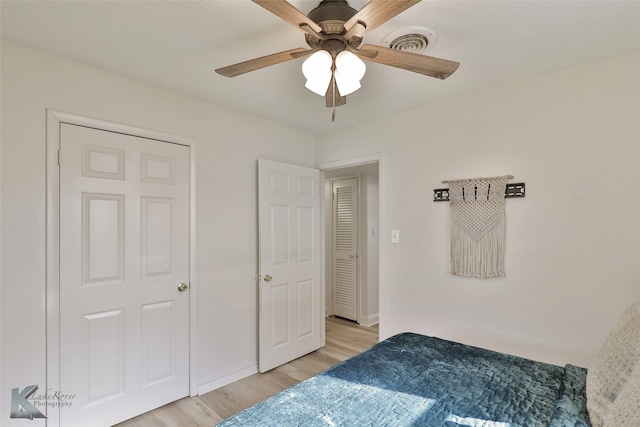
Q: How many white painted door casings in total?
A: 3